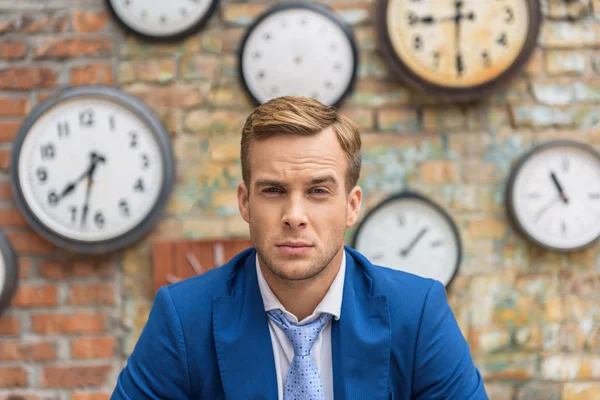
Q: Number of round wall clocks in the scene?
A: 7